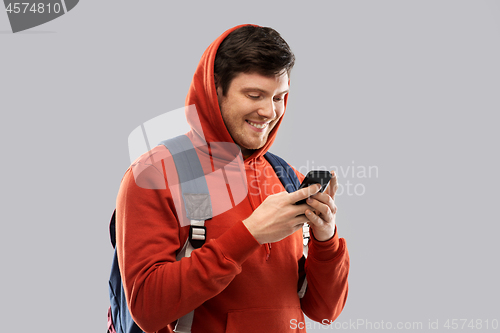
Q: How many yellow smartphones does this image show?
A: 0